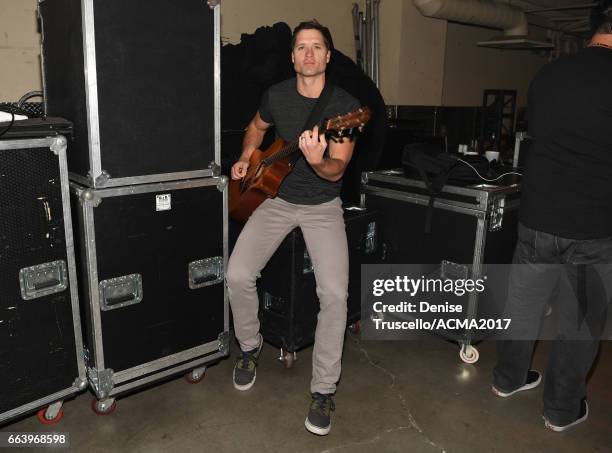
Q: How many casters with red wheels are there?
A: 5